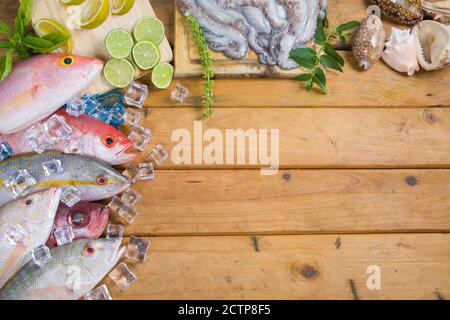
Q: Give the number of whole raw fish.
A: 6